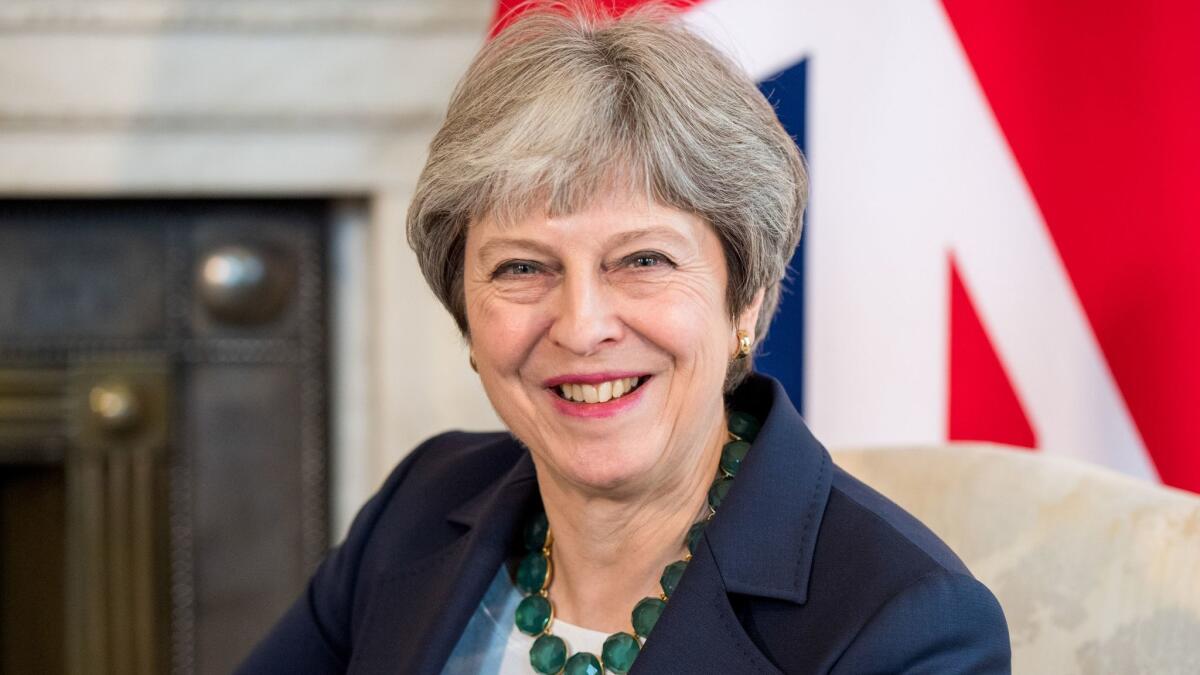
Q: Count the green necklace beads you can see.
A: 12